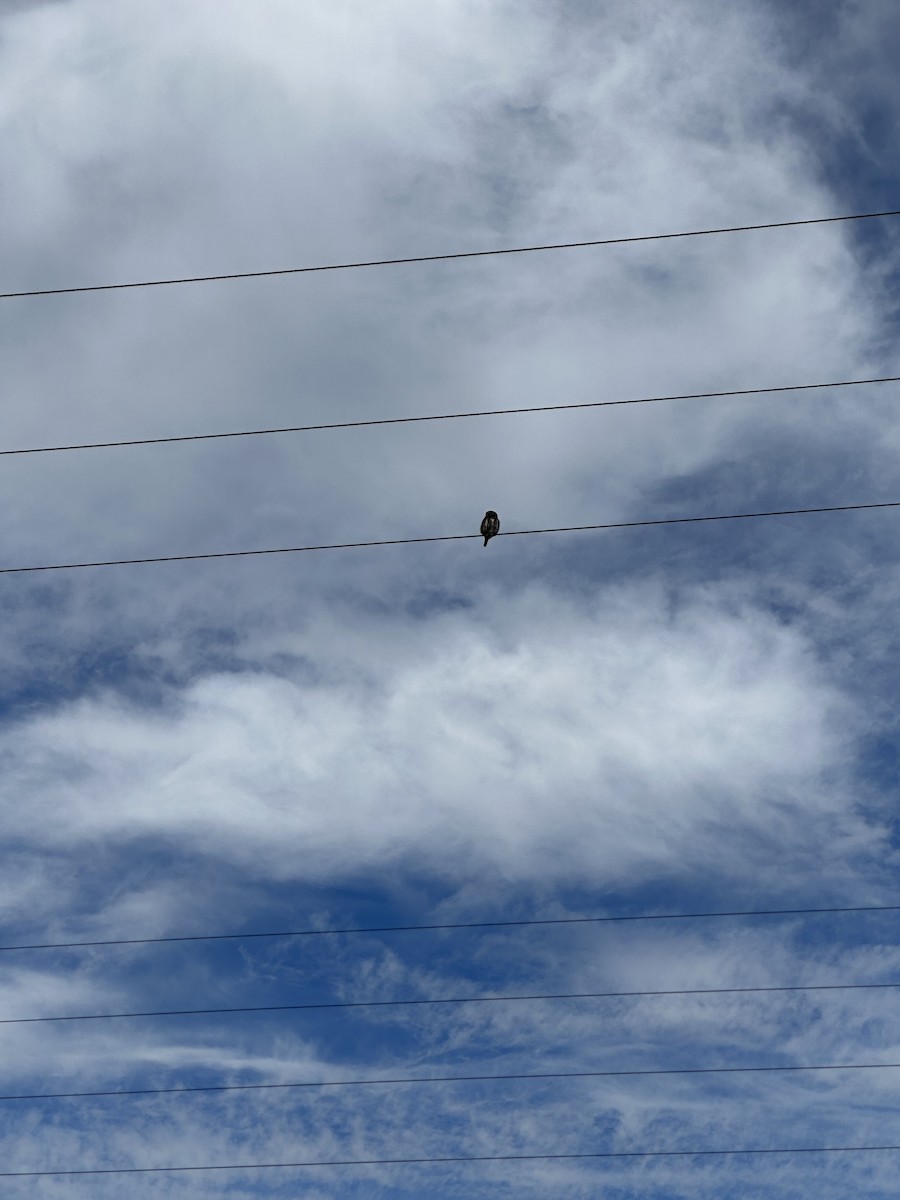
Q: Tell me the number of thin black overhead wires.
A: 7